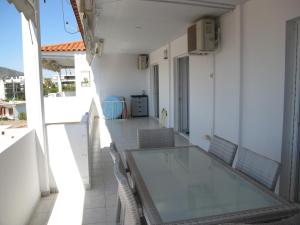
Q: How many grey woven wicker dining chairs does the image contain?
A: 5